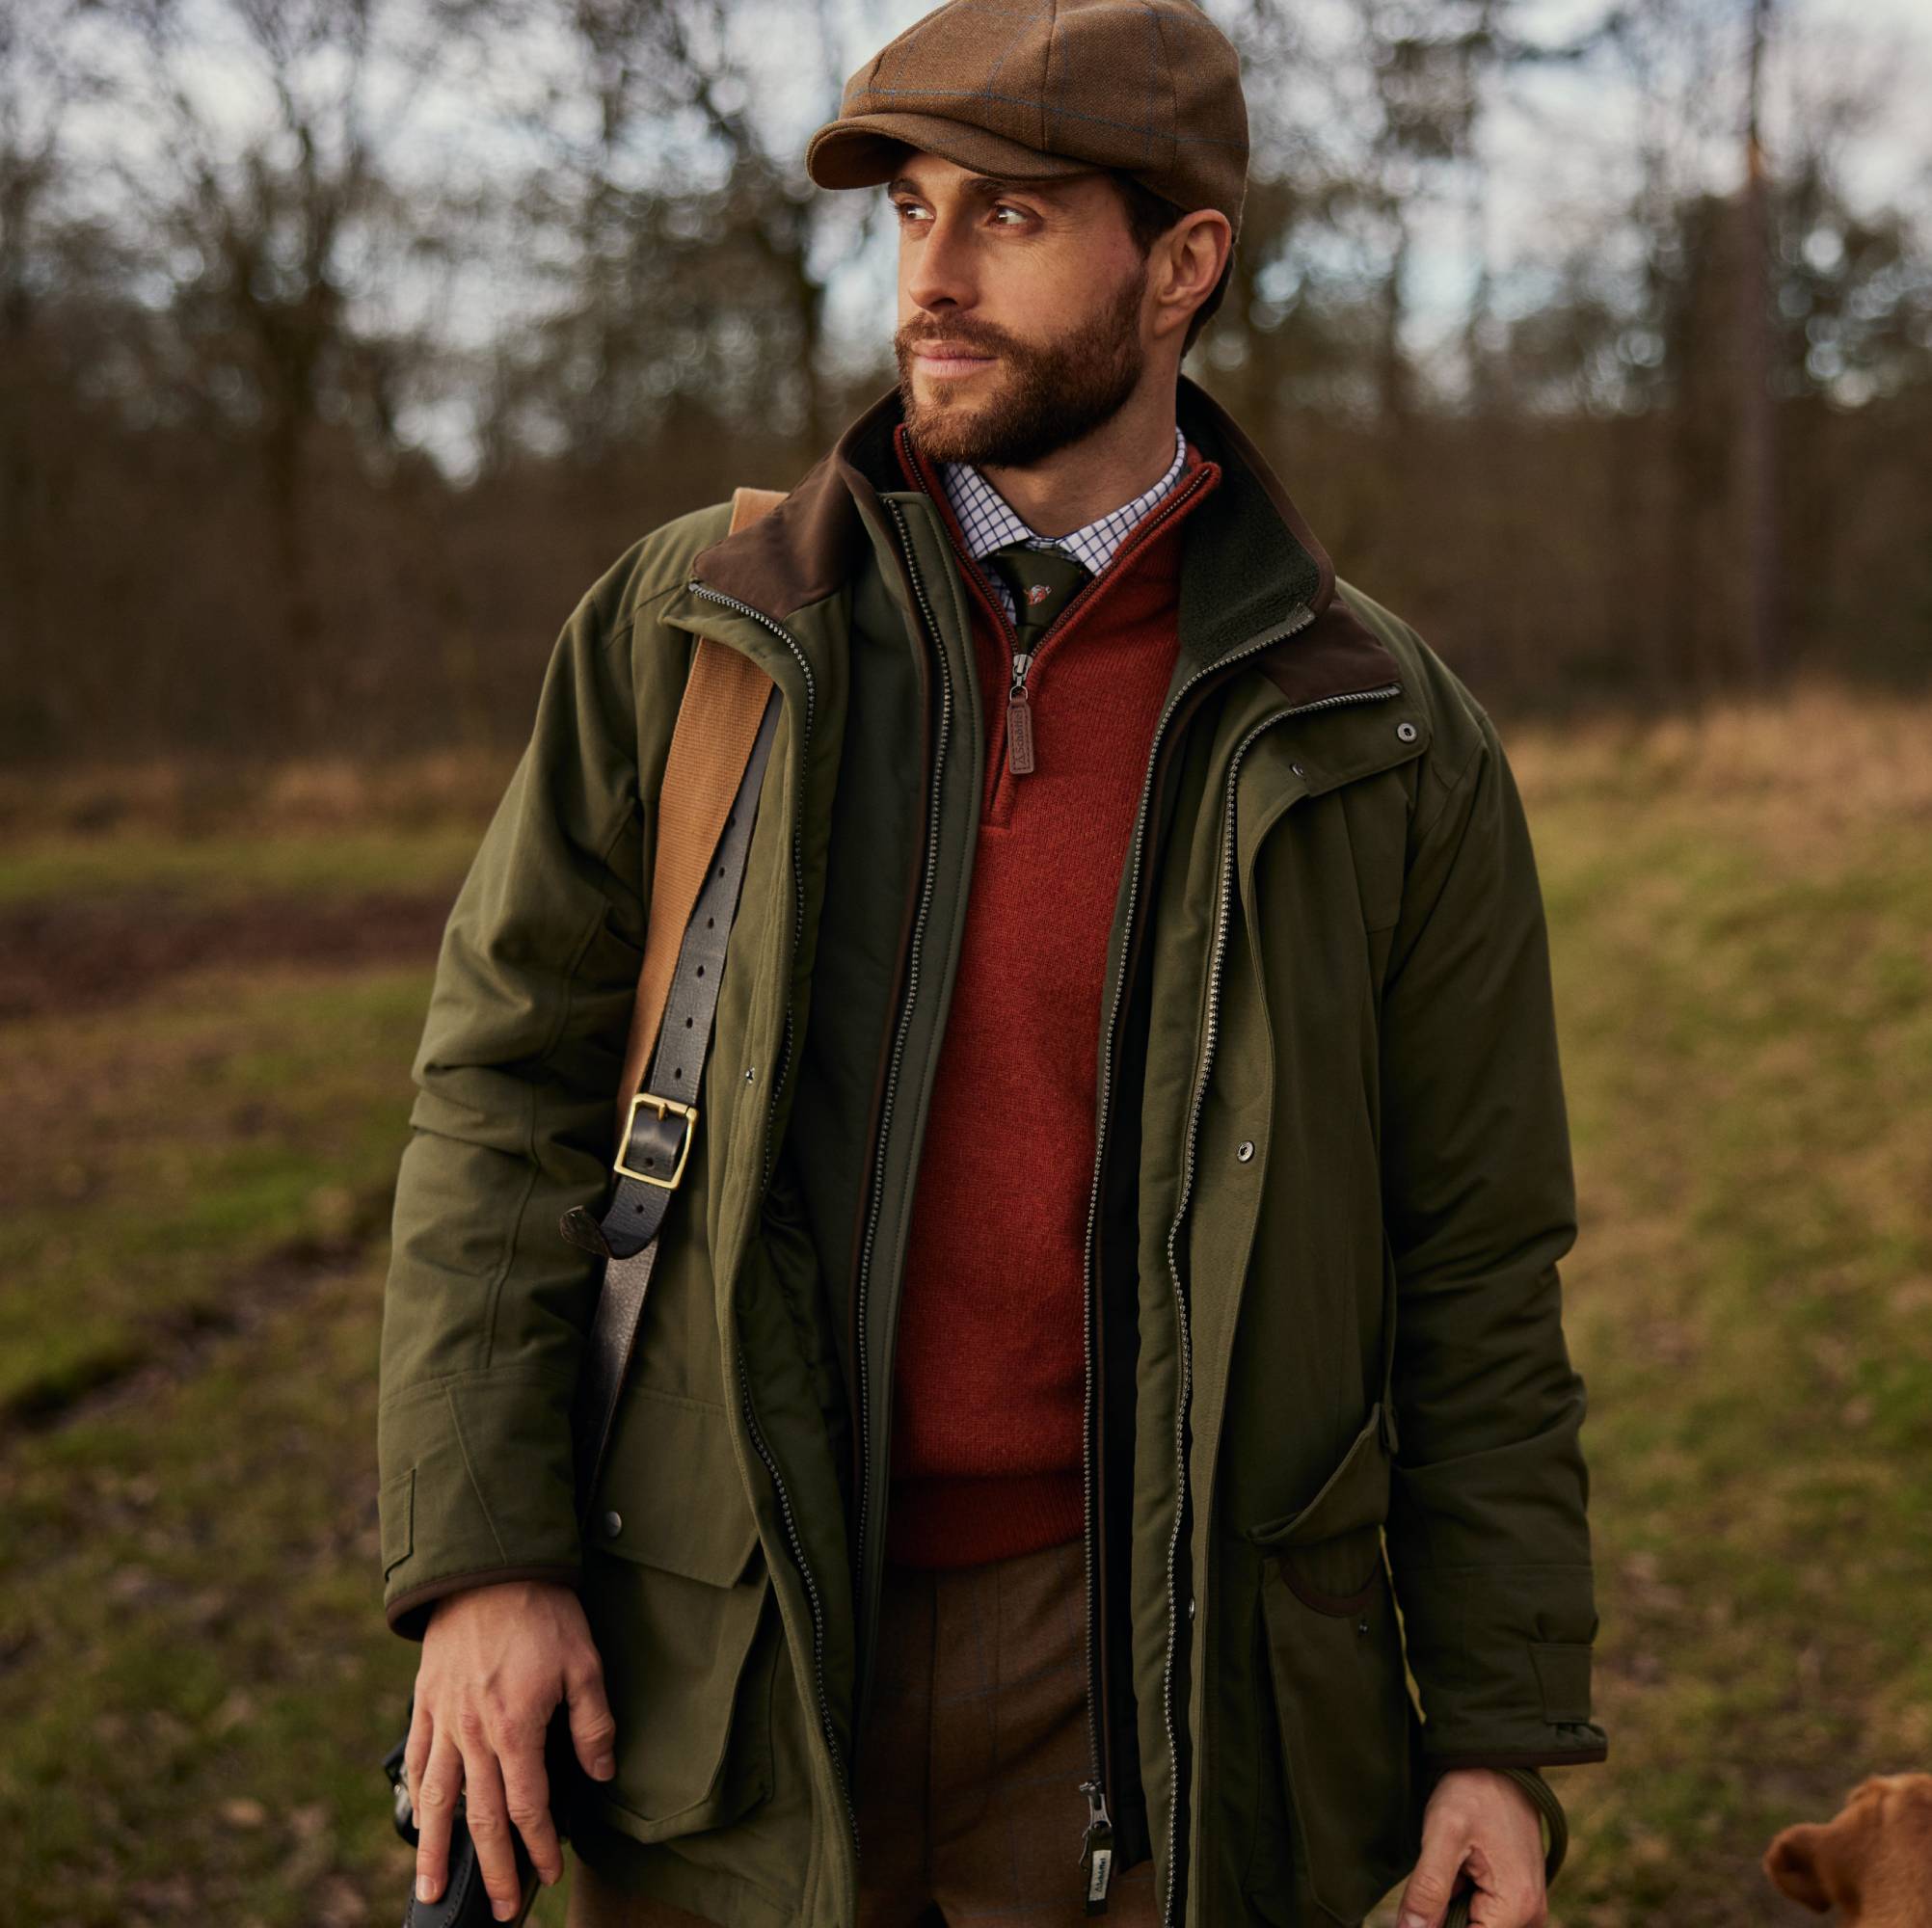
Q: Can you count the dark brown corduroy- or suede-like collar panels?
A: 2